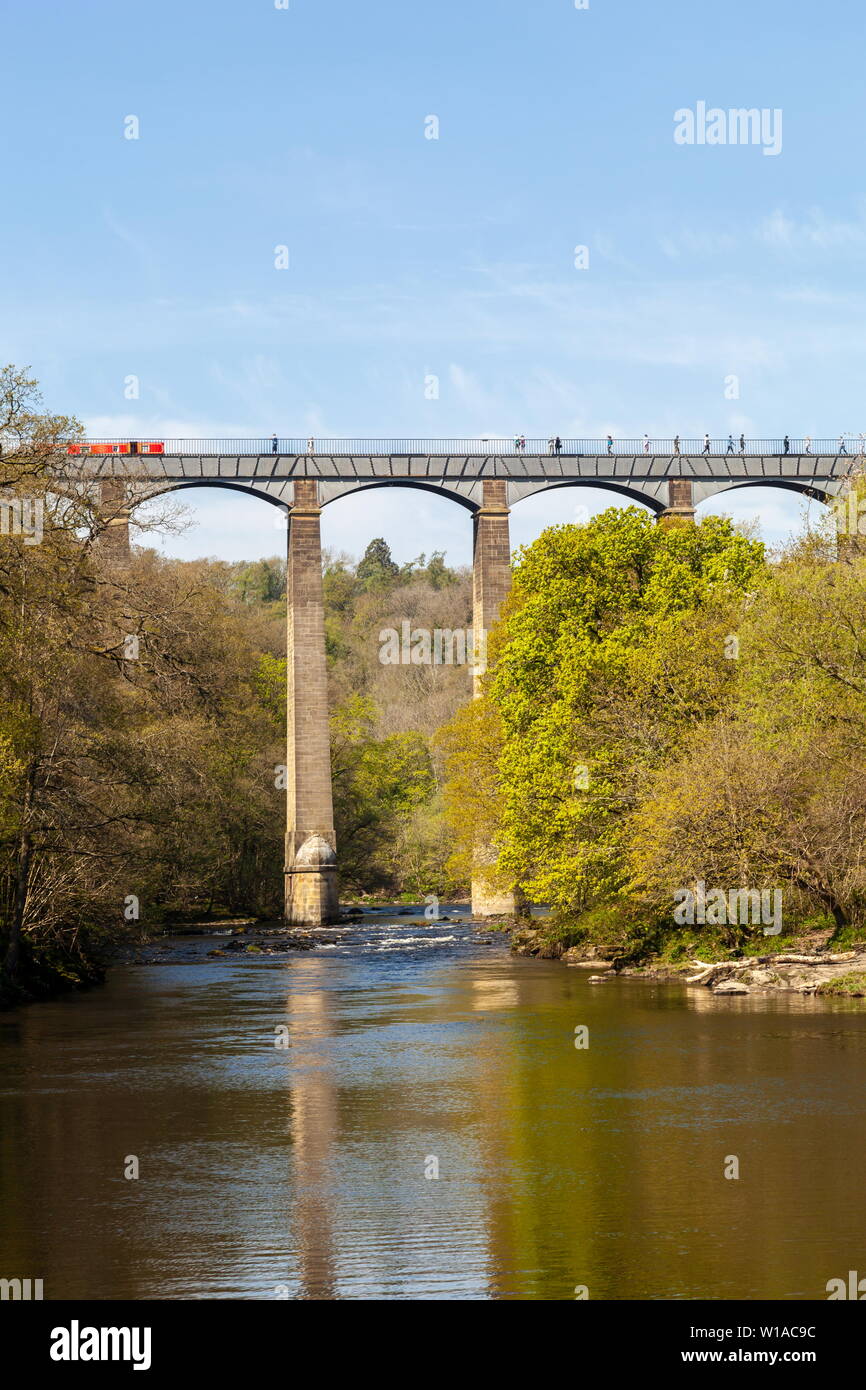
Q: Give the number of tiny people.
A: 15